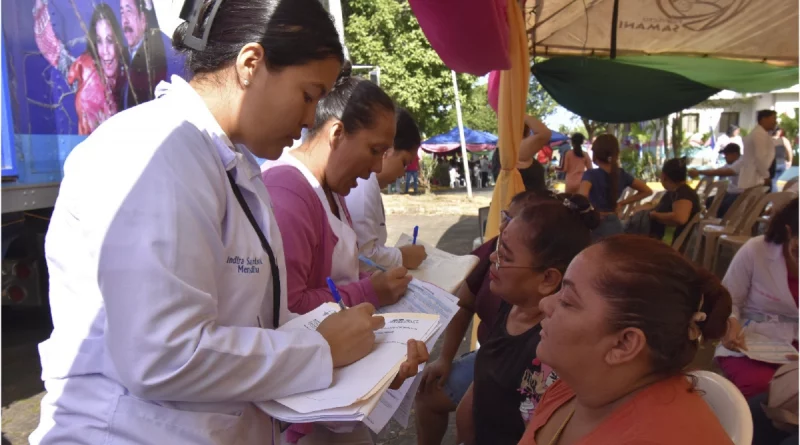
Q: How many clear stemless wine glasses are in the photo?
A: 0